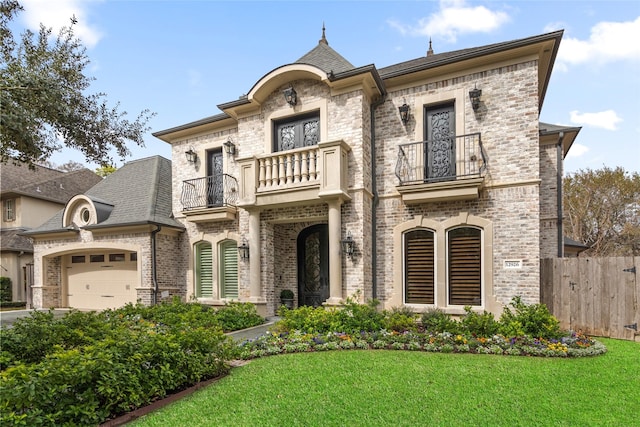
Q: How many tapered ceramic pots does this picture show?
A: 1